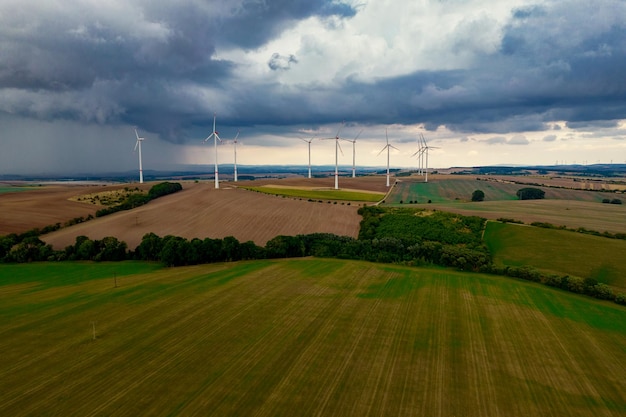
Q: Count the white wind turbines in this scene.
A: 10